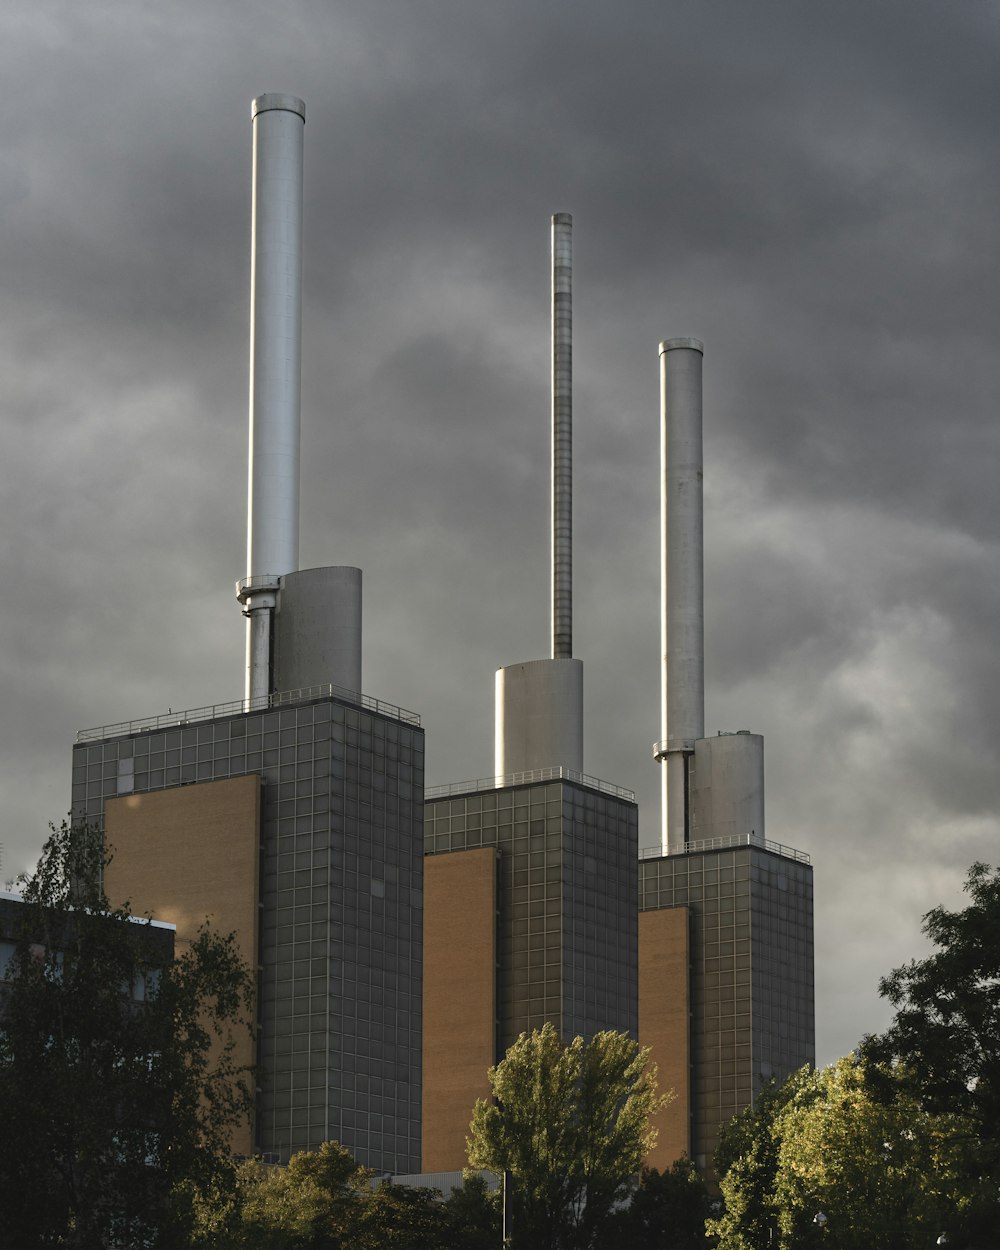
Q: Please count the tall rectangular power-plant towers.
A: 3